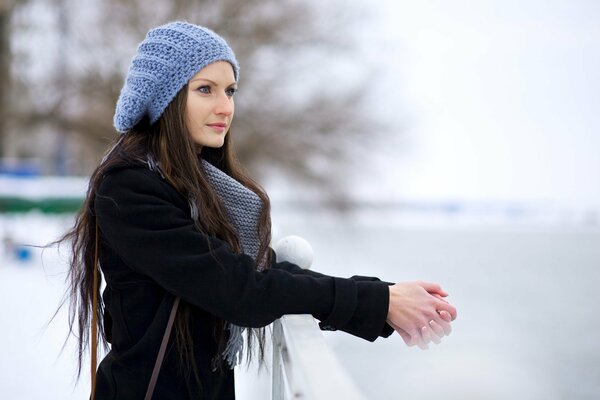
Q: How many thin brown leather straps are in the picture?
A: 2